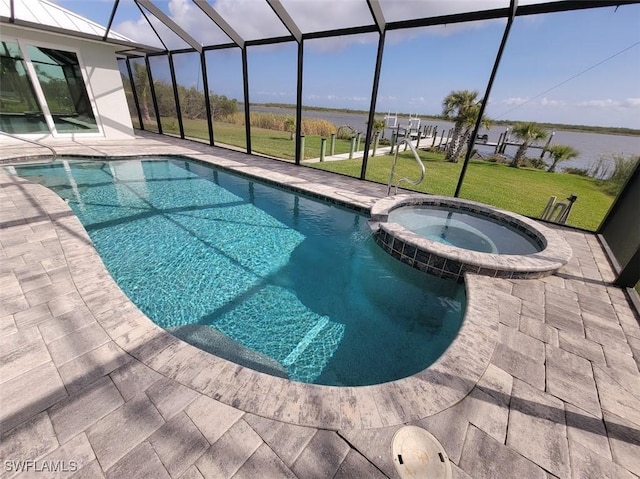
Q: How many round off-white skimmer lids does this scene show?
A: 1